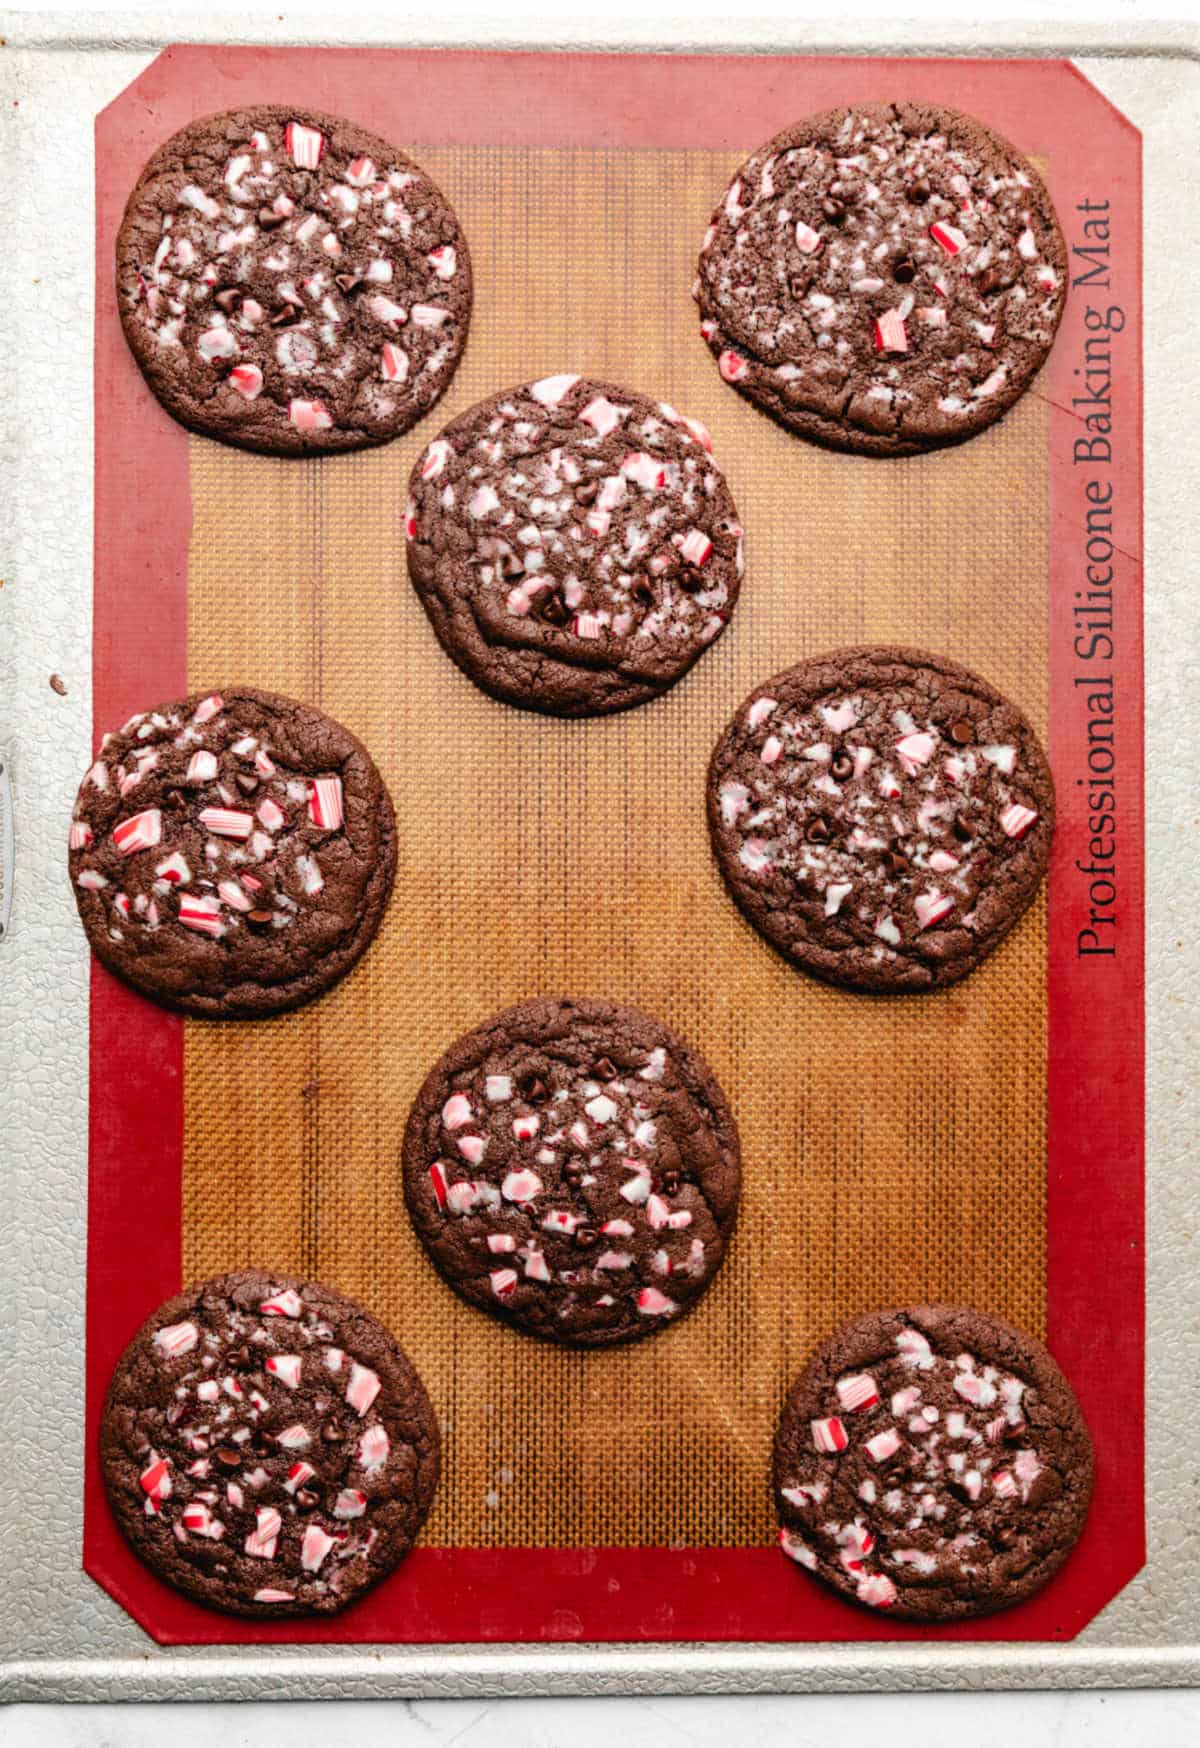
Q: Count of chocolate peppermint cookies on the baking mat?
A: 8